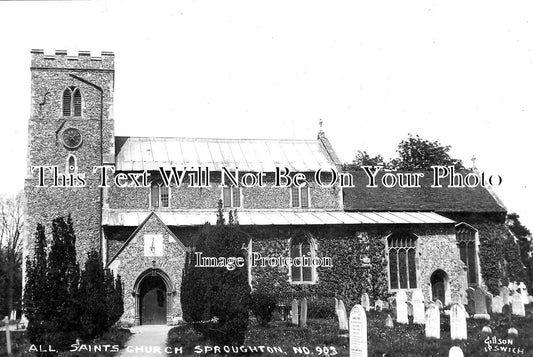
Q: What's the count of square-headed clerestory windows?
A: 3